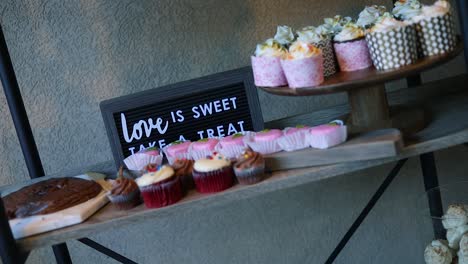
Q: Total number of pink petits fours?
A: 7